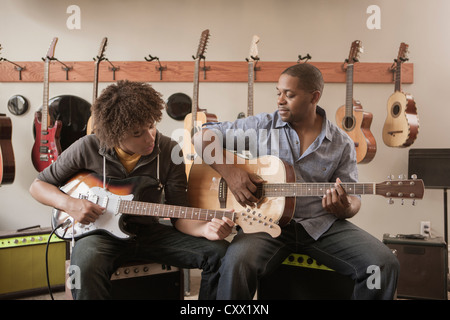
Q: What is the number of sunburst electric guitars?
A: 1